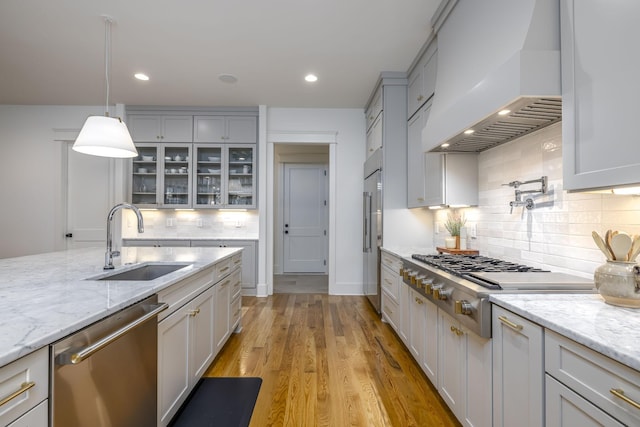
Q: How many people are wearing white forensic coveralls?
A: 0